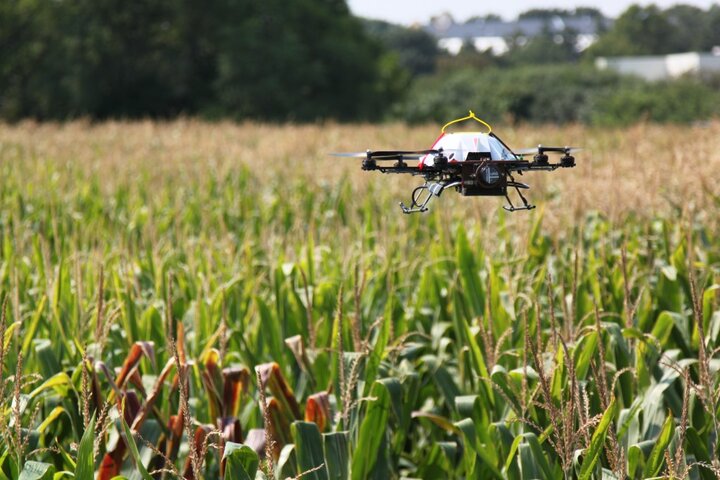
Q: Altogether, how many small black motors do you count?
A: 5